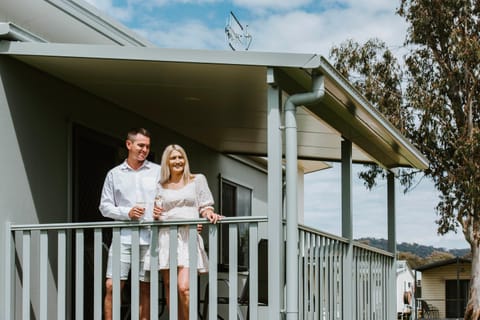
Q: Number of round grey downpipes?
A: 1